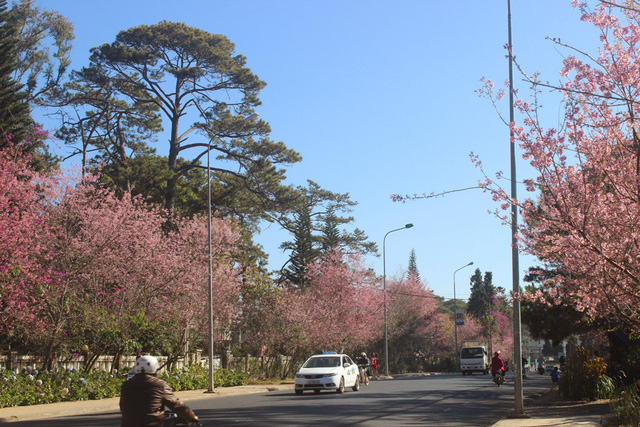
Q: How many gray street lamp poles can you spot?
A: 4